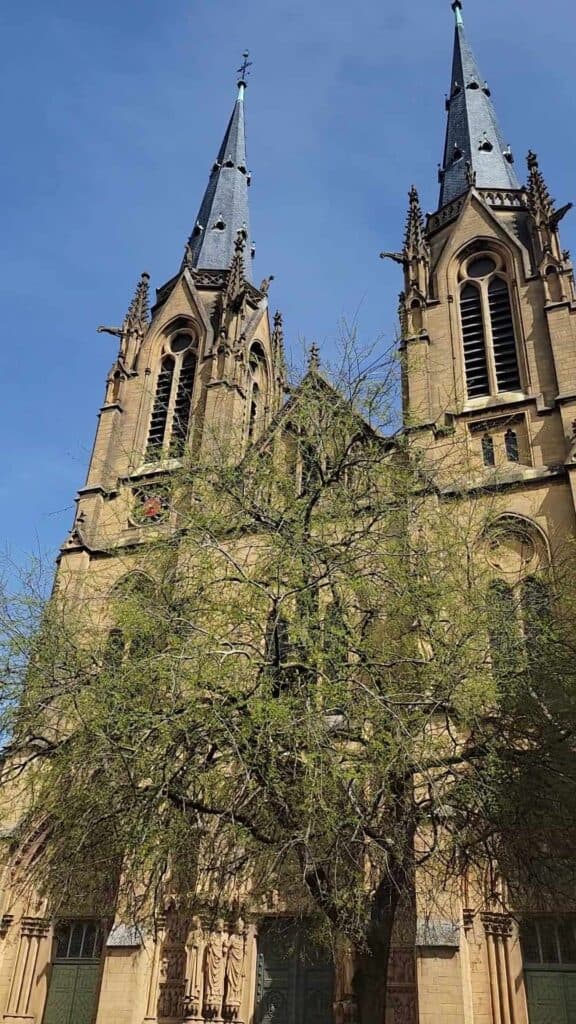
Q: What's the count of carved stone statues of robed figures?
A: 3